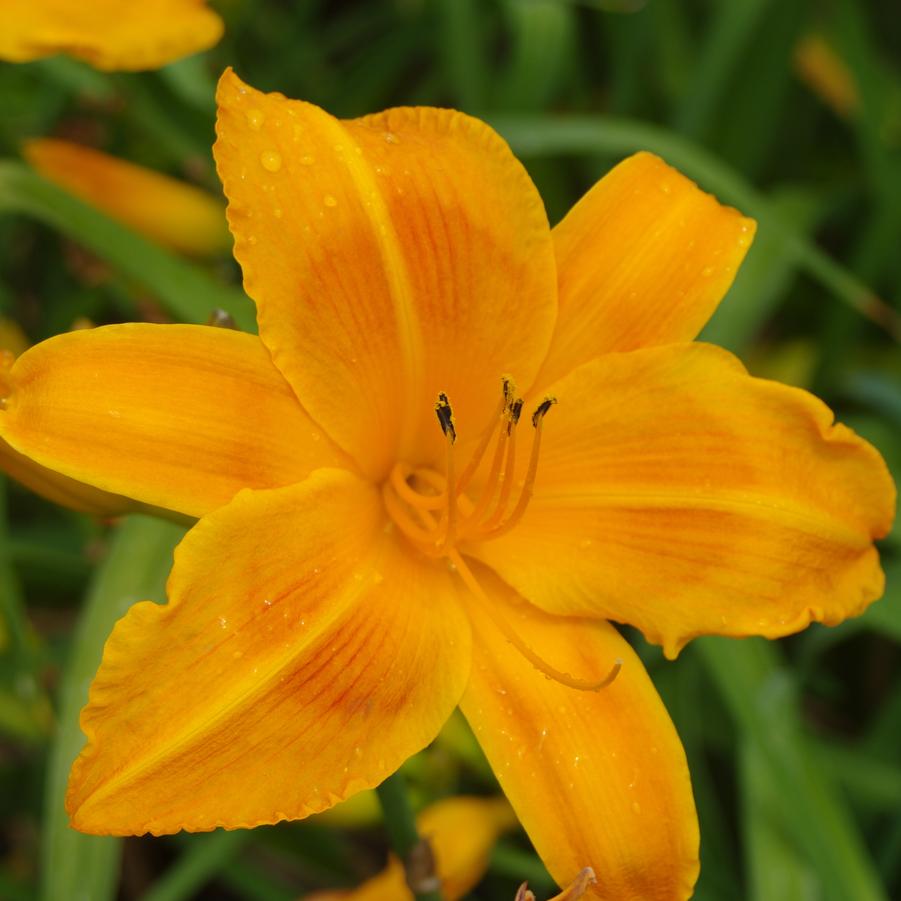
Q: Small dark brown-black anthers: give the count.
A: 4